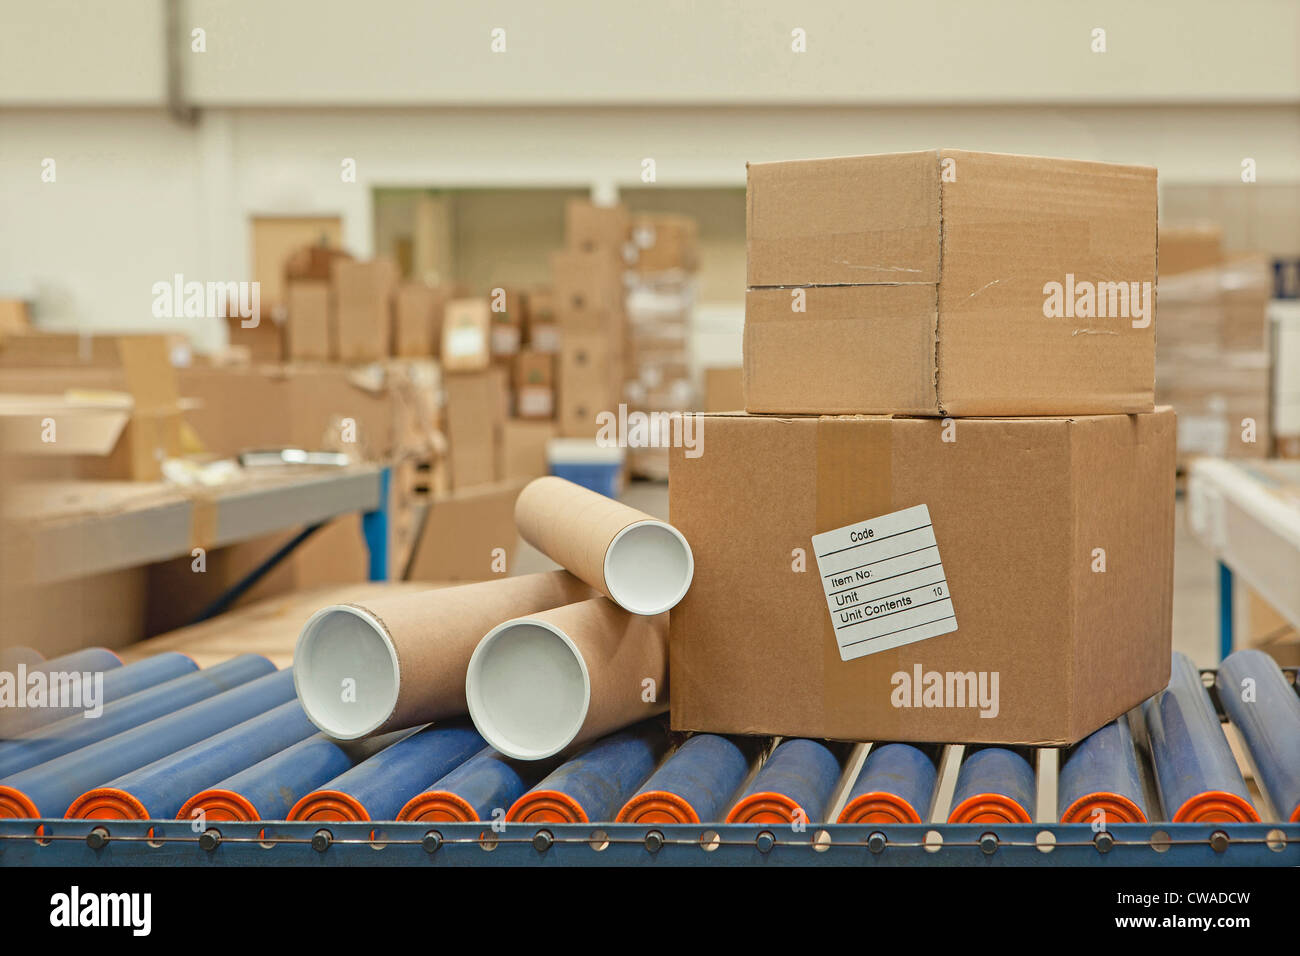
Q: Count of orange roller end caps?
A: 13